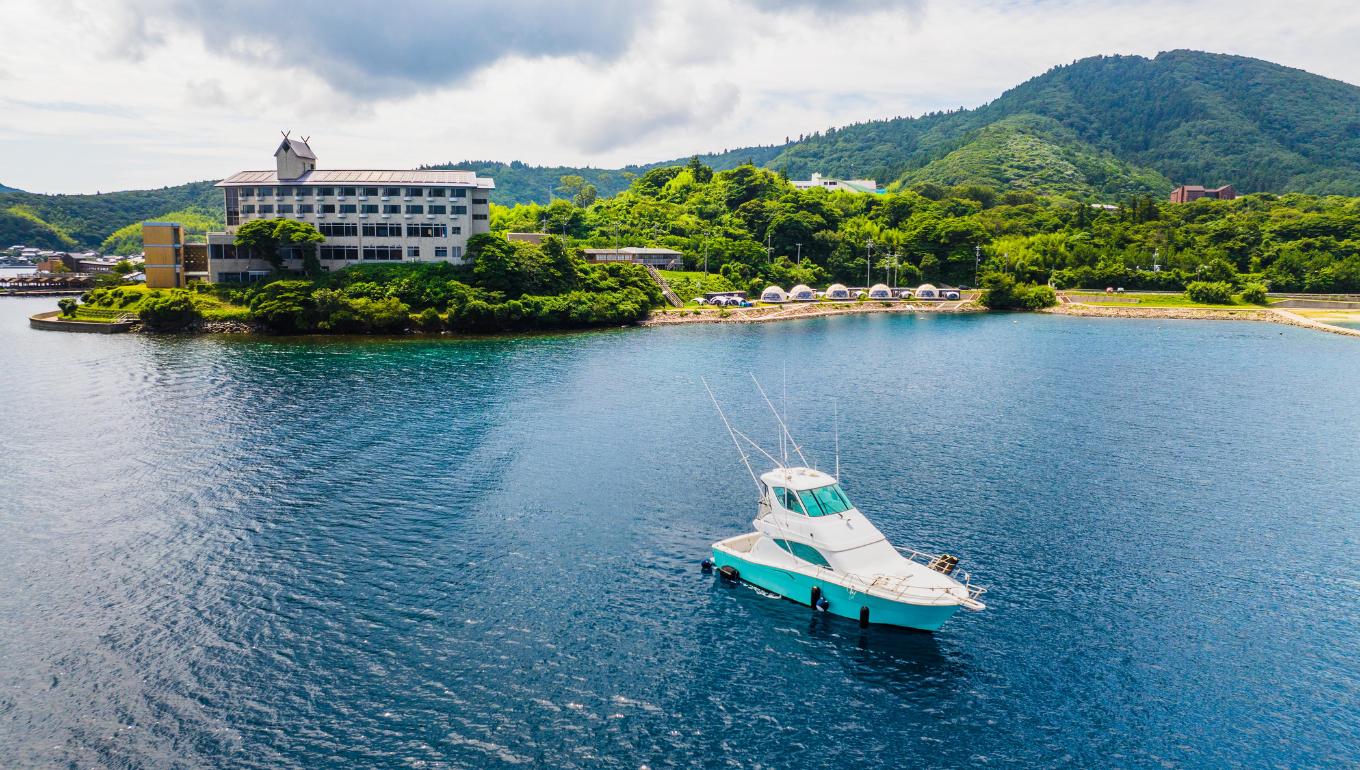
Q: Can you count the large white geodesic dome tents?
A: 5